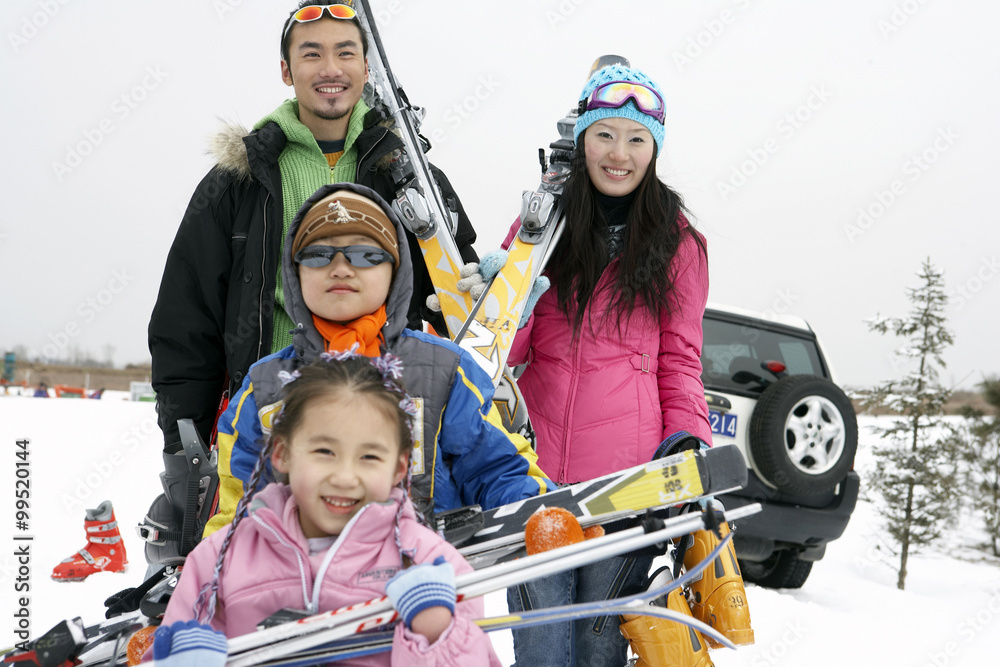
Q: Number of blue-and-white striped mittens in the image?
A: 2